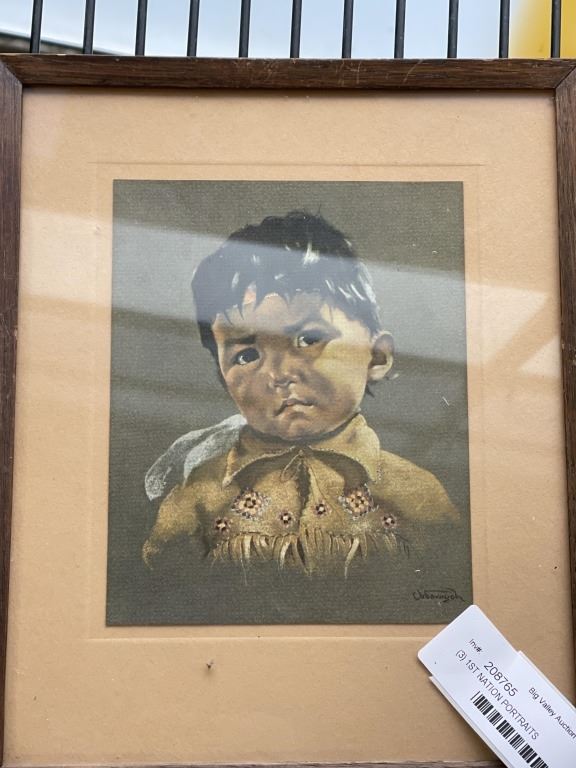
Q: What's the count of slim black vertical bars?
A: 11